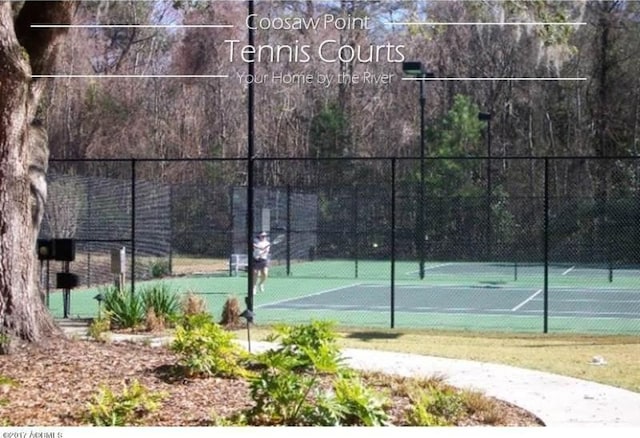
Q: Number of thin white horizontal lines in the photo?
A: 4